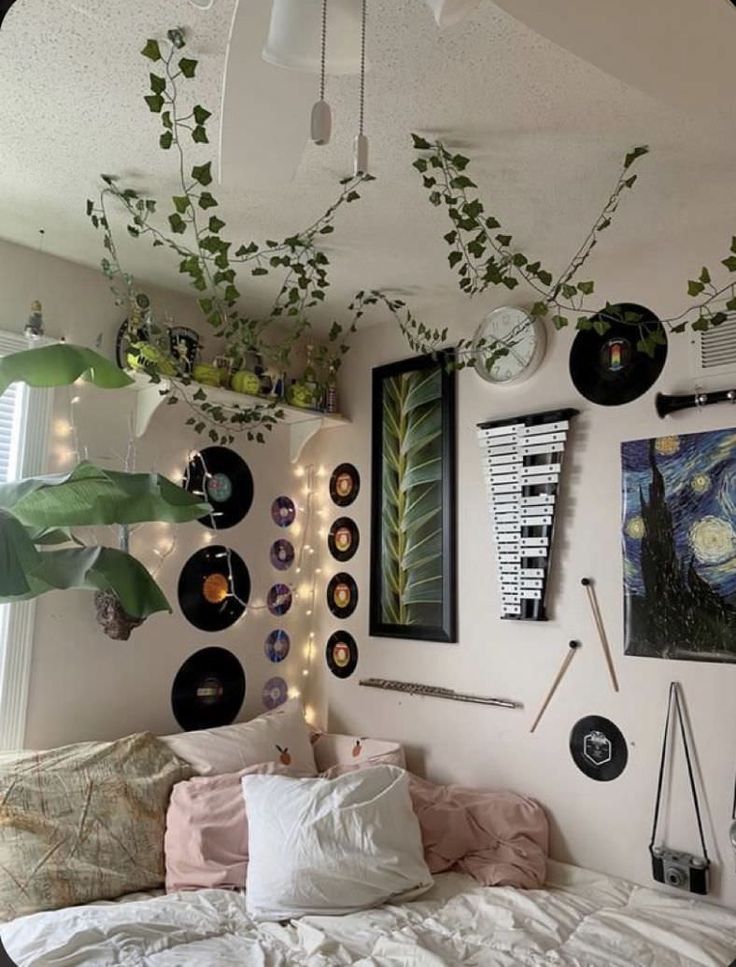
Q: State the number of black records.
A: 9